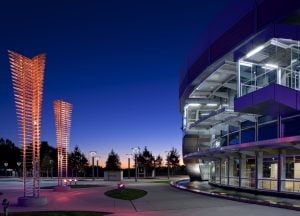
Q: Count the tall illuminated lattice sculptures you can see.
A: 2